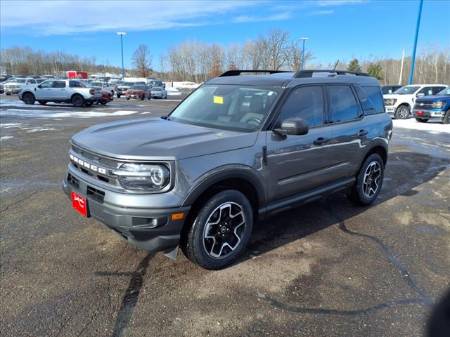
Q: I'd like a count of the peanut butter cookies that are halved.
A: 0